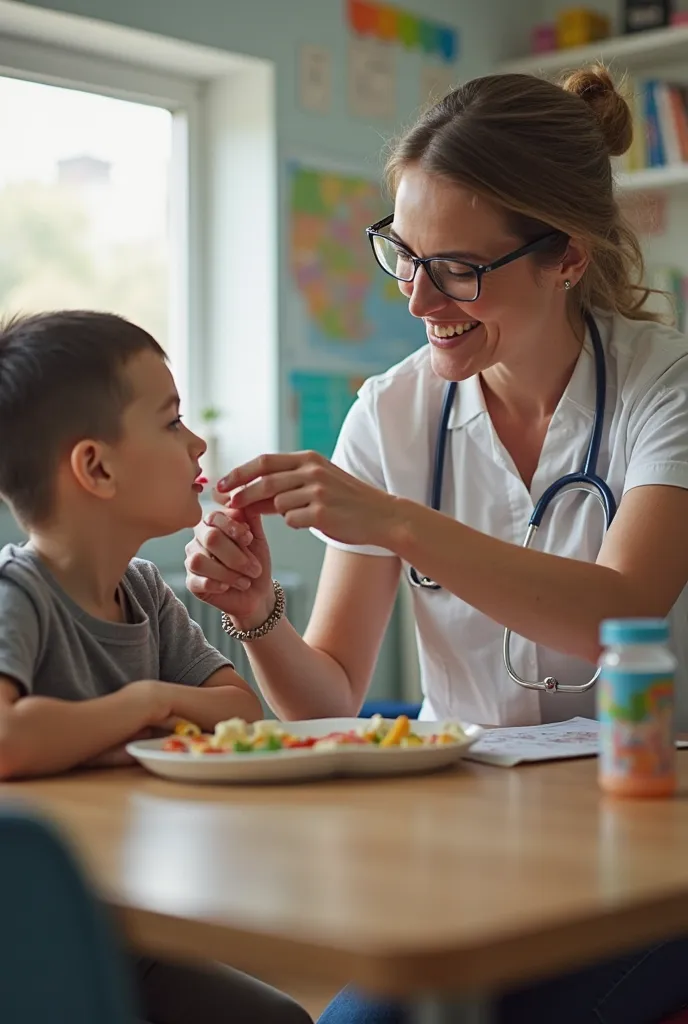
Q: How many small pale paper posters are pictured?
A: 3